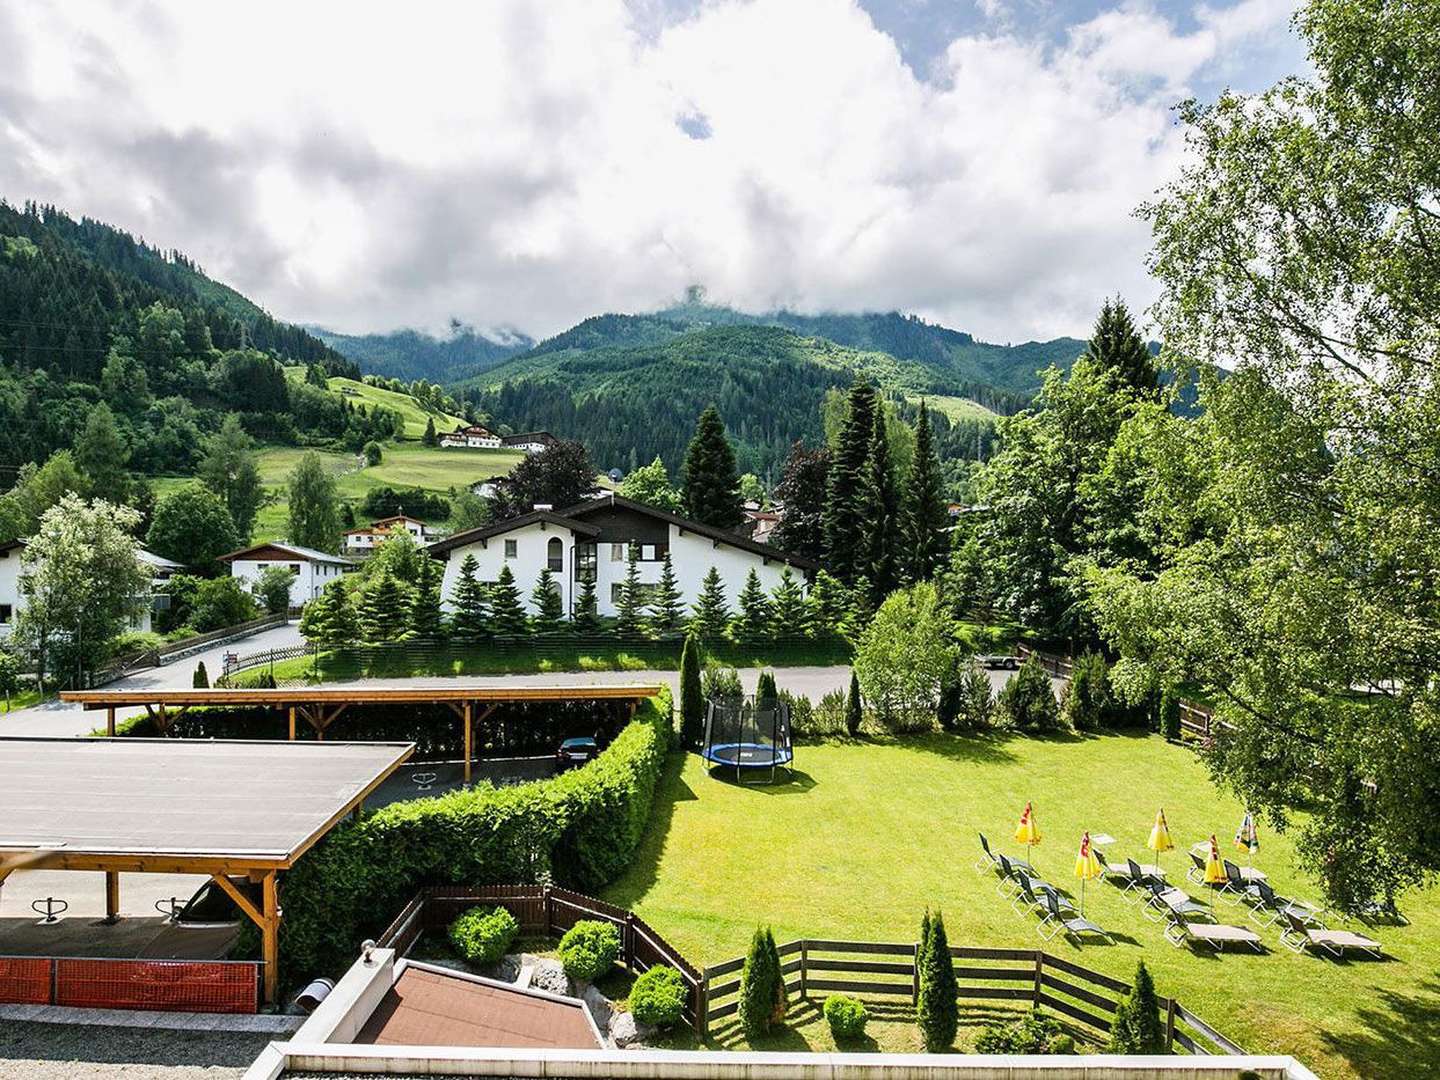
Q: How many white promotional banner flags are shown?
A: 0